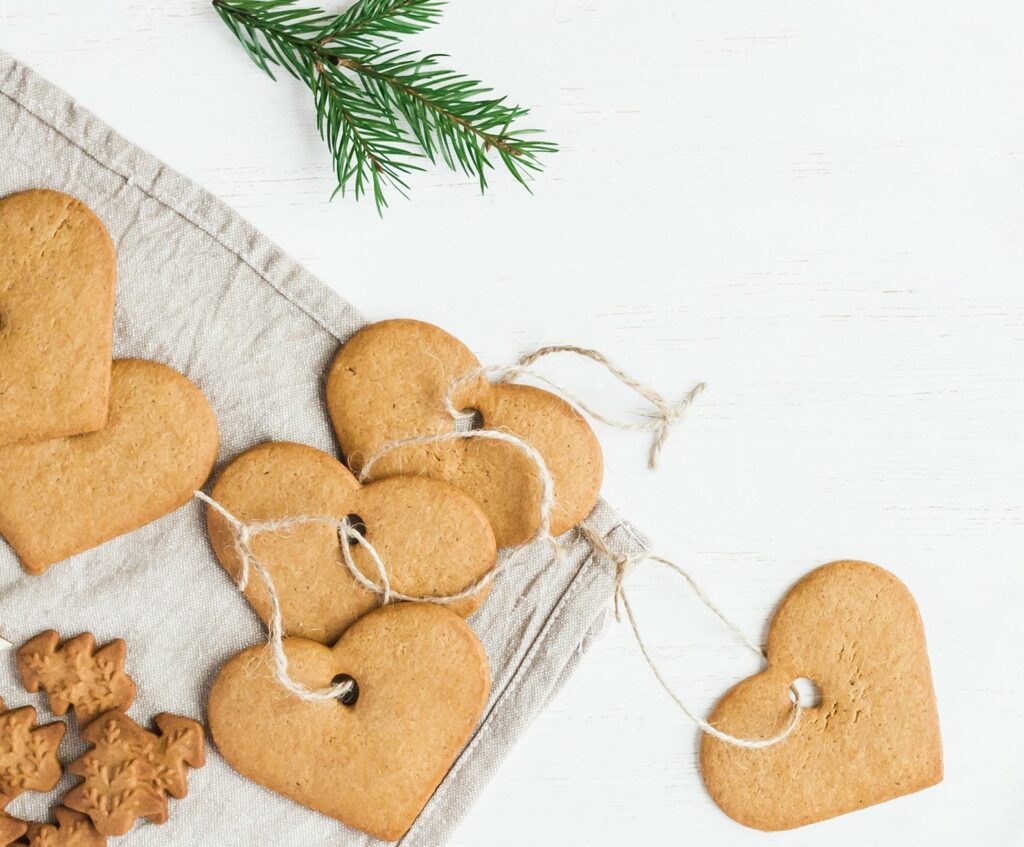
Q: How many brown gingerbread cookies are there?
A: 12